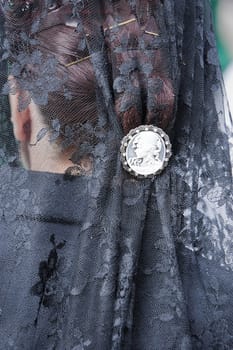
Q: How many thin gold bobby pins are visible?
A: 3